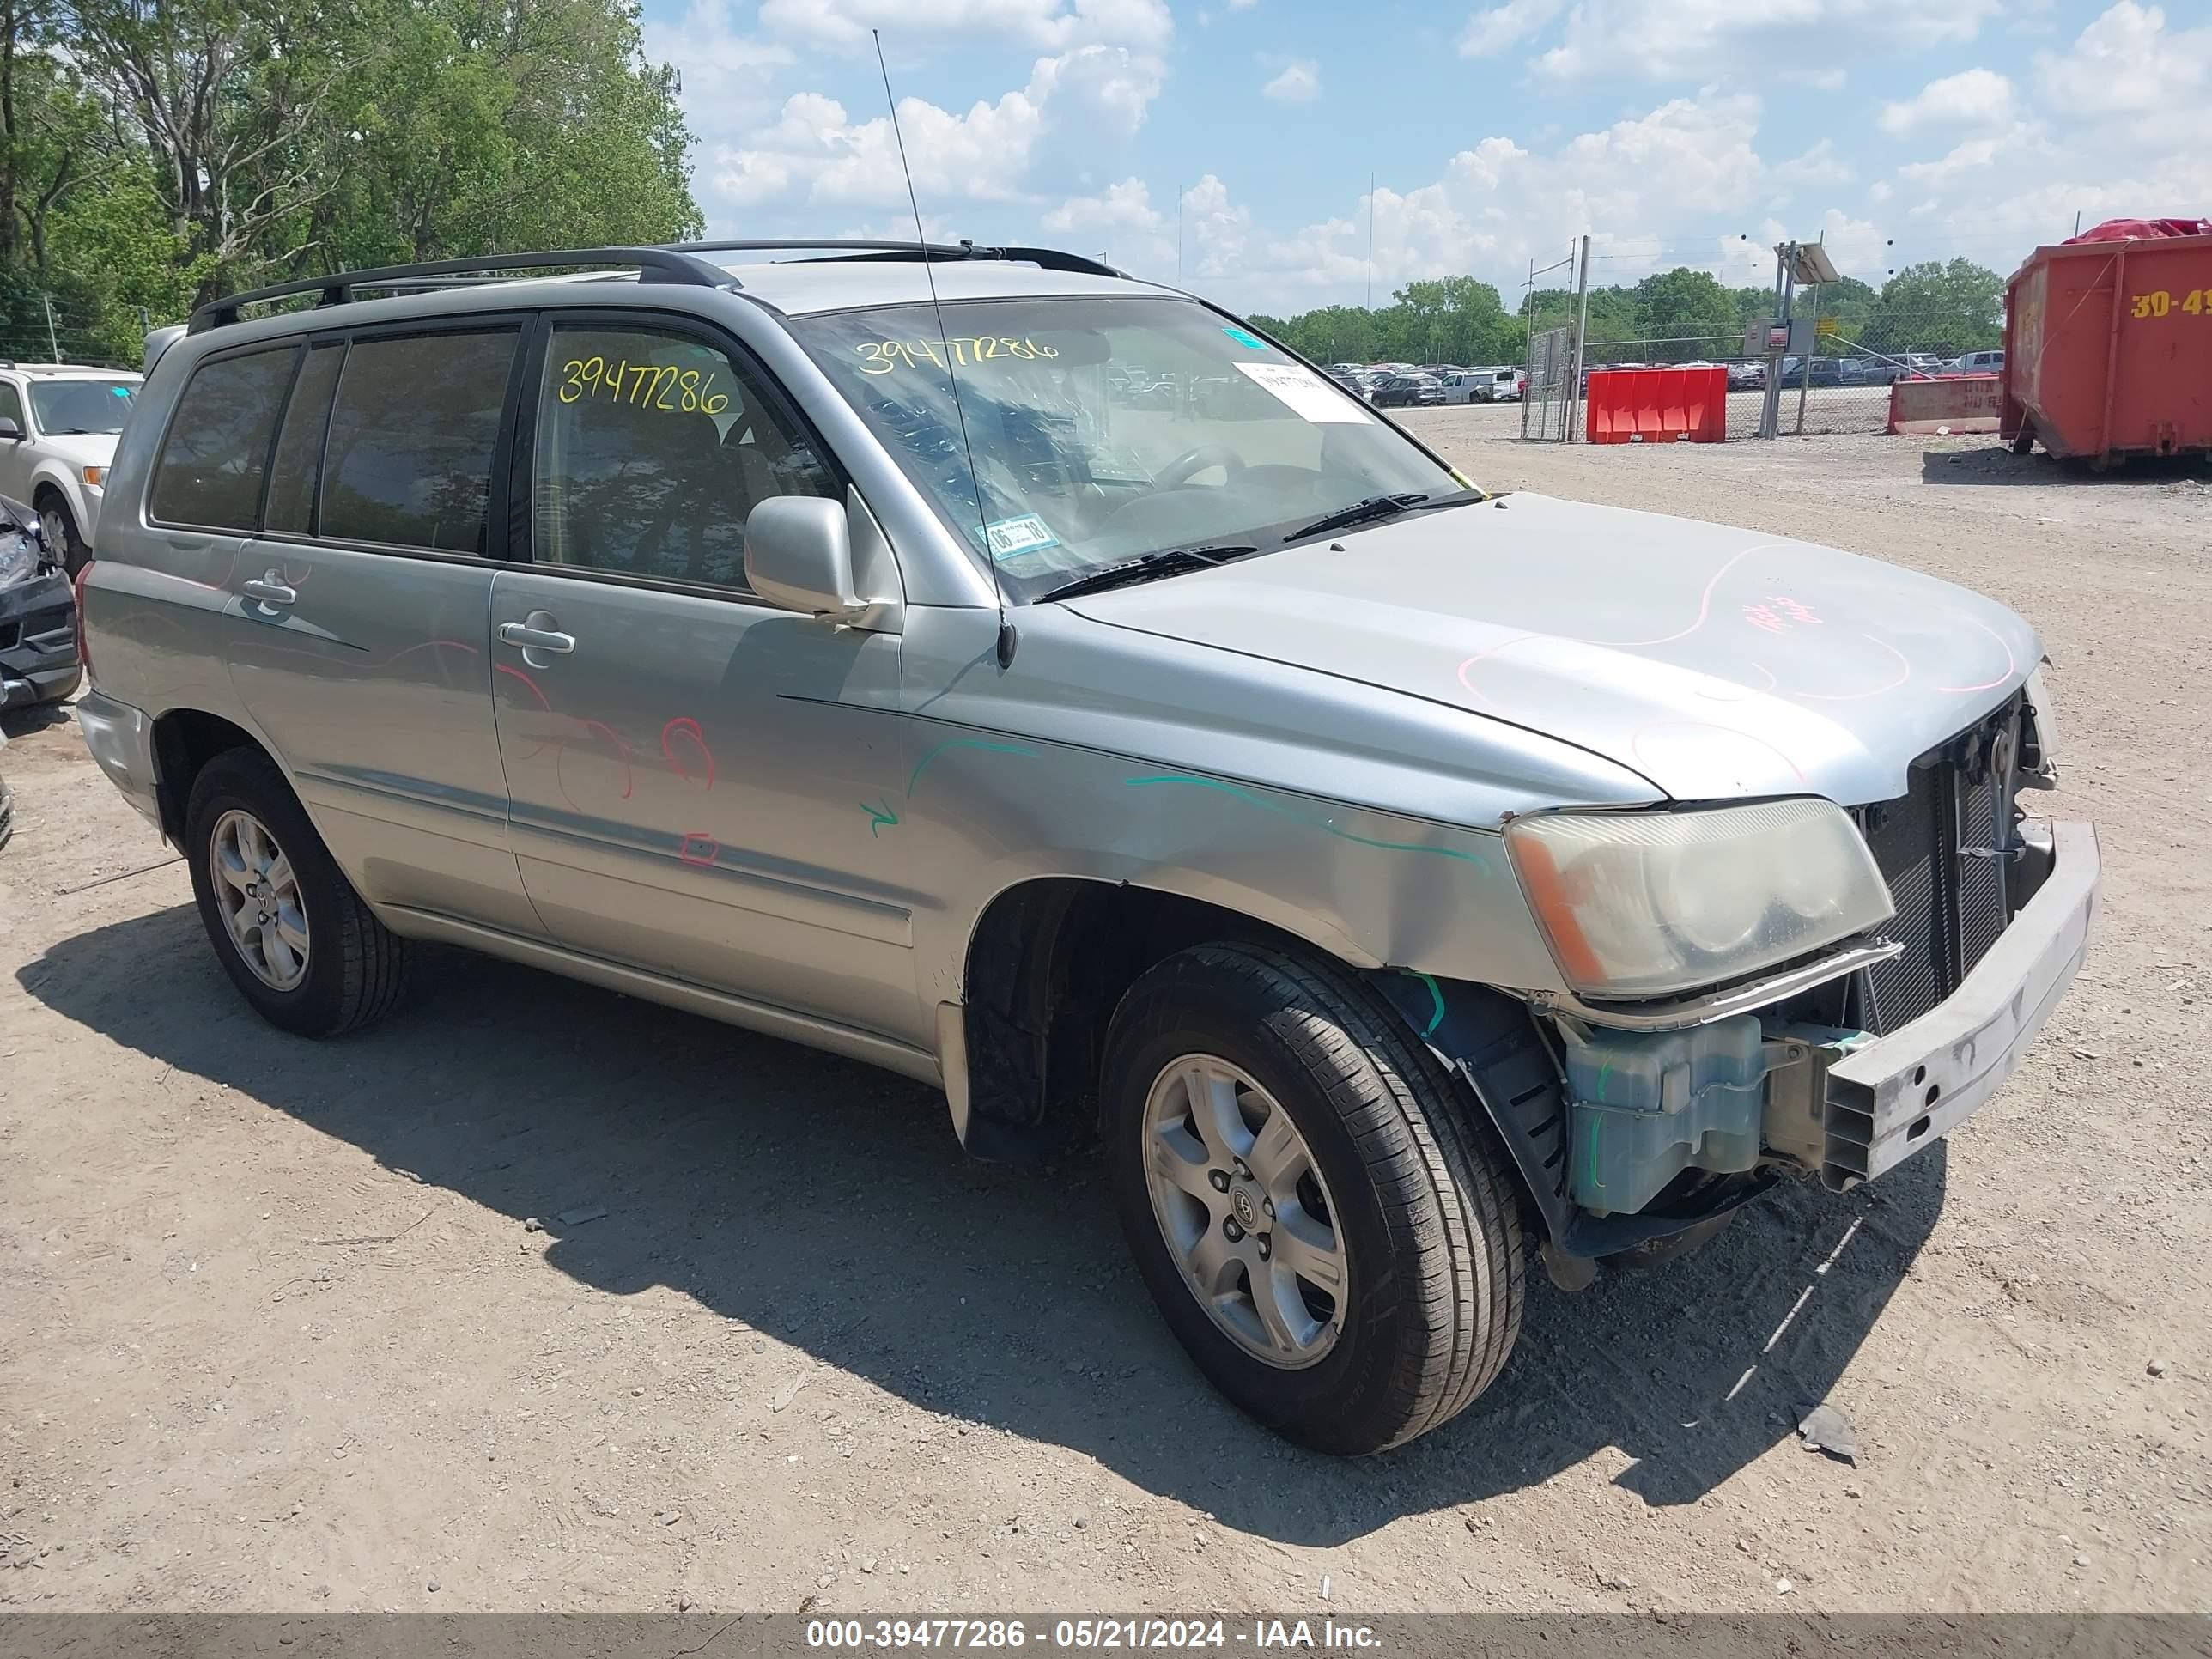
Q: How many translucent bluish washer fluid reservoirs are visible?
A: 1